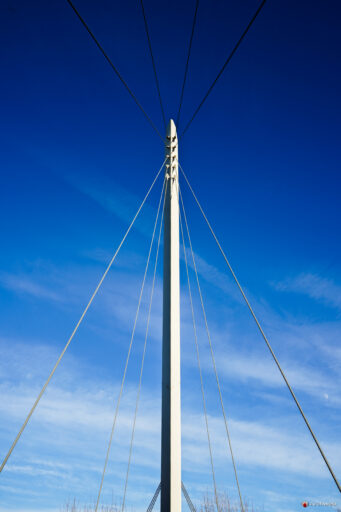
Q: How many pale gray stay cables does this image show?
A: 6